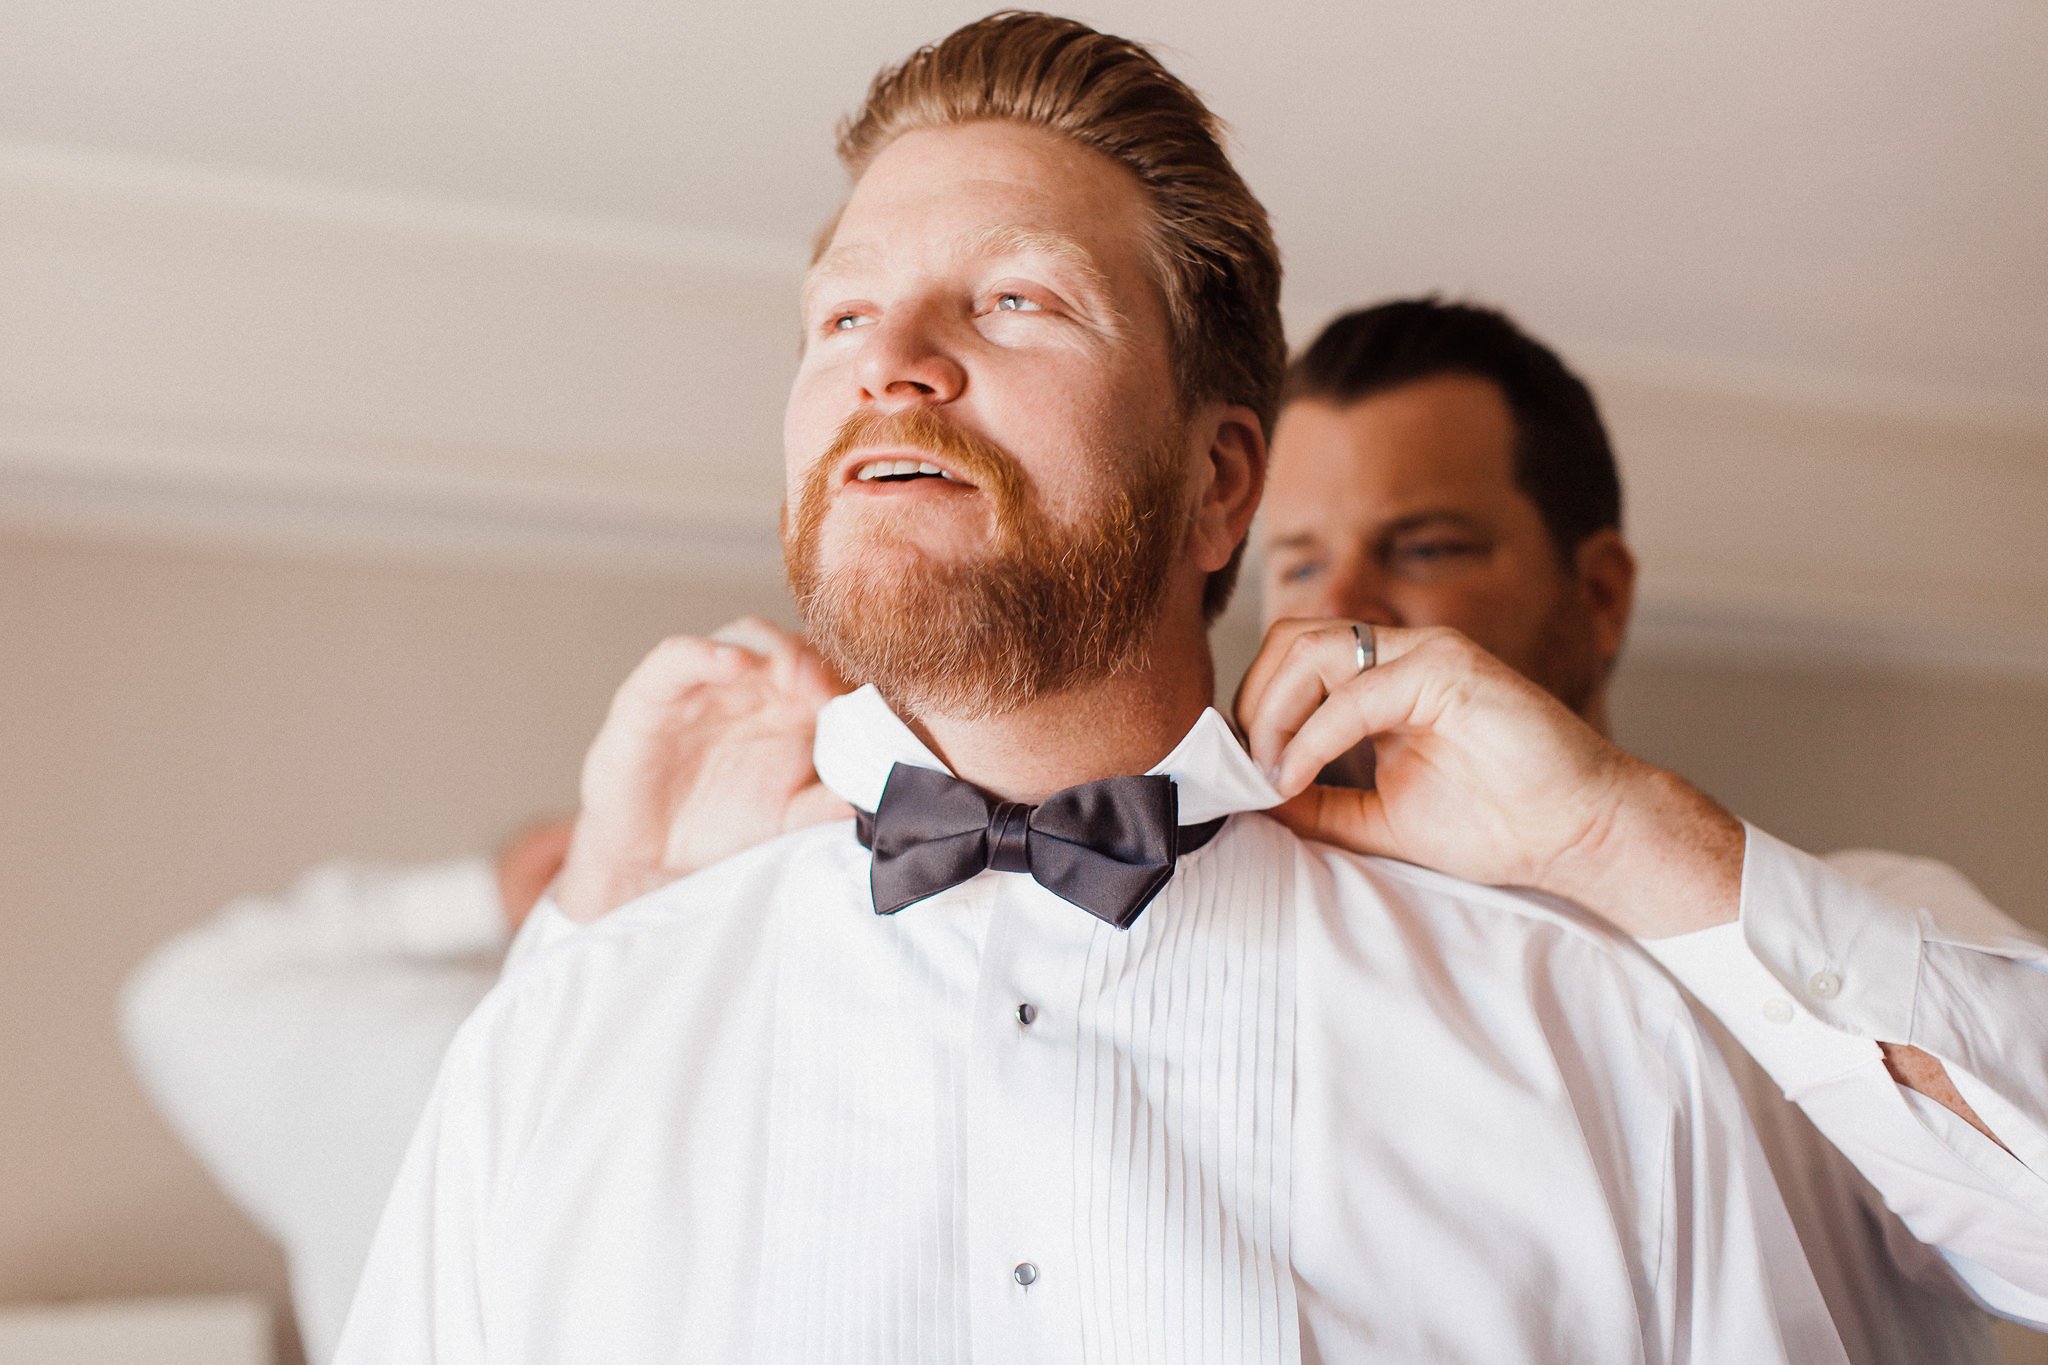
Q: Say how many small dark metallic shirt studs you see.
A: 2